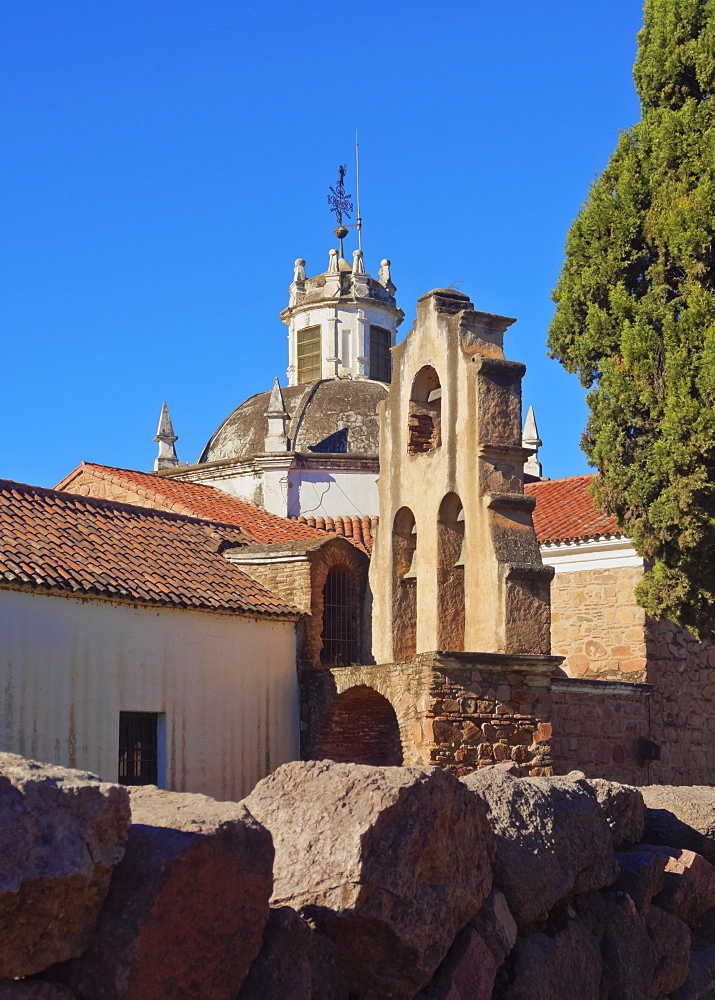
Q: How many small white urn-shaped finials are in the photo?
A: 4